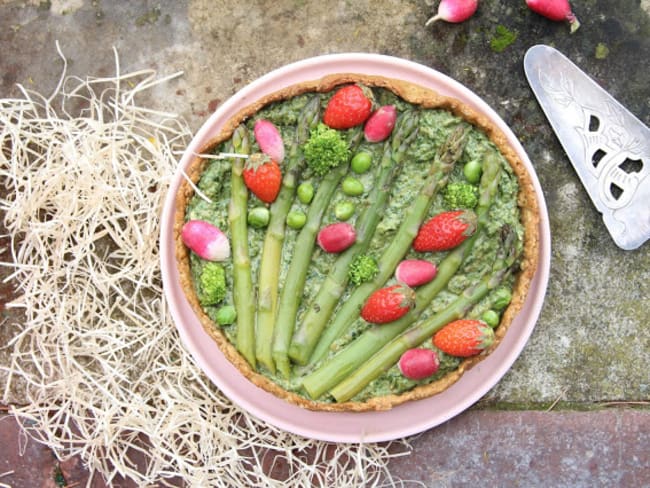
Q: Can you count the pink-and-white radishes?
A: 8